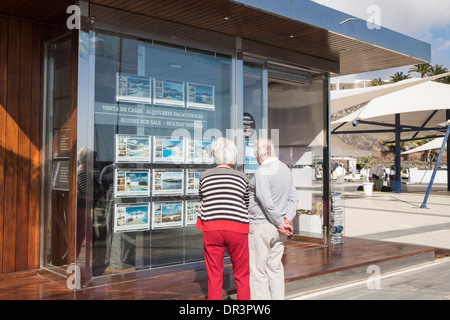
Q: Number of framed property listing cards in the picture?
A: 12